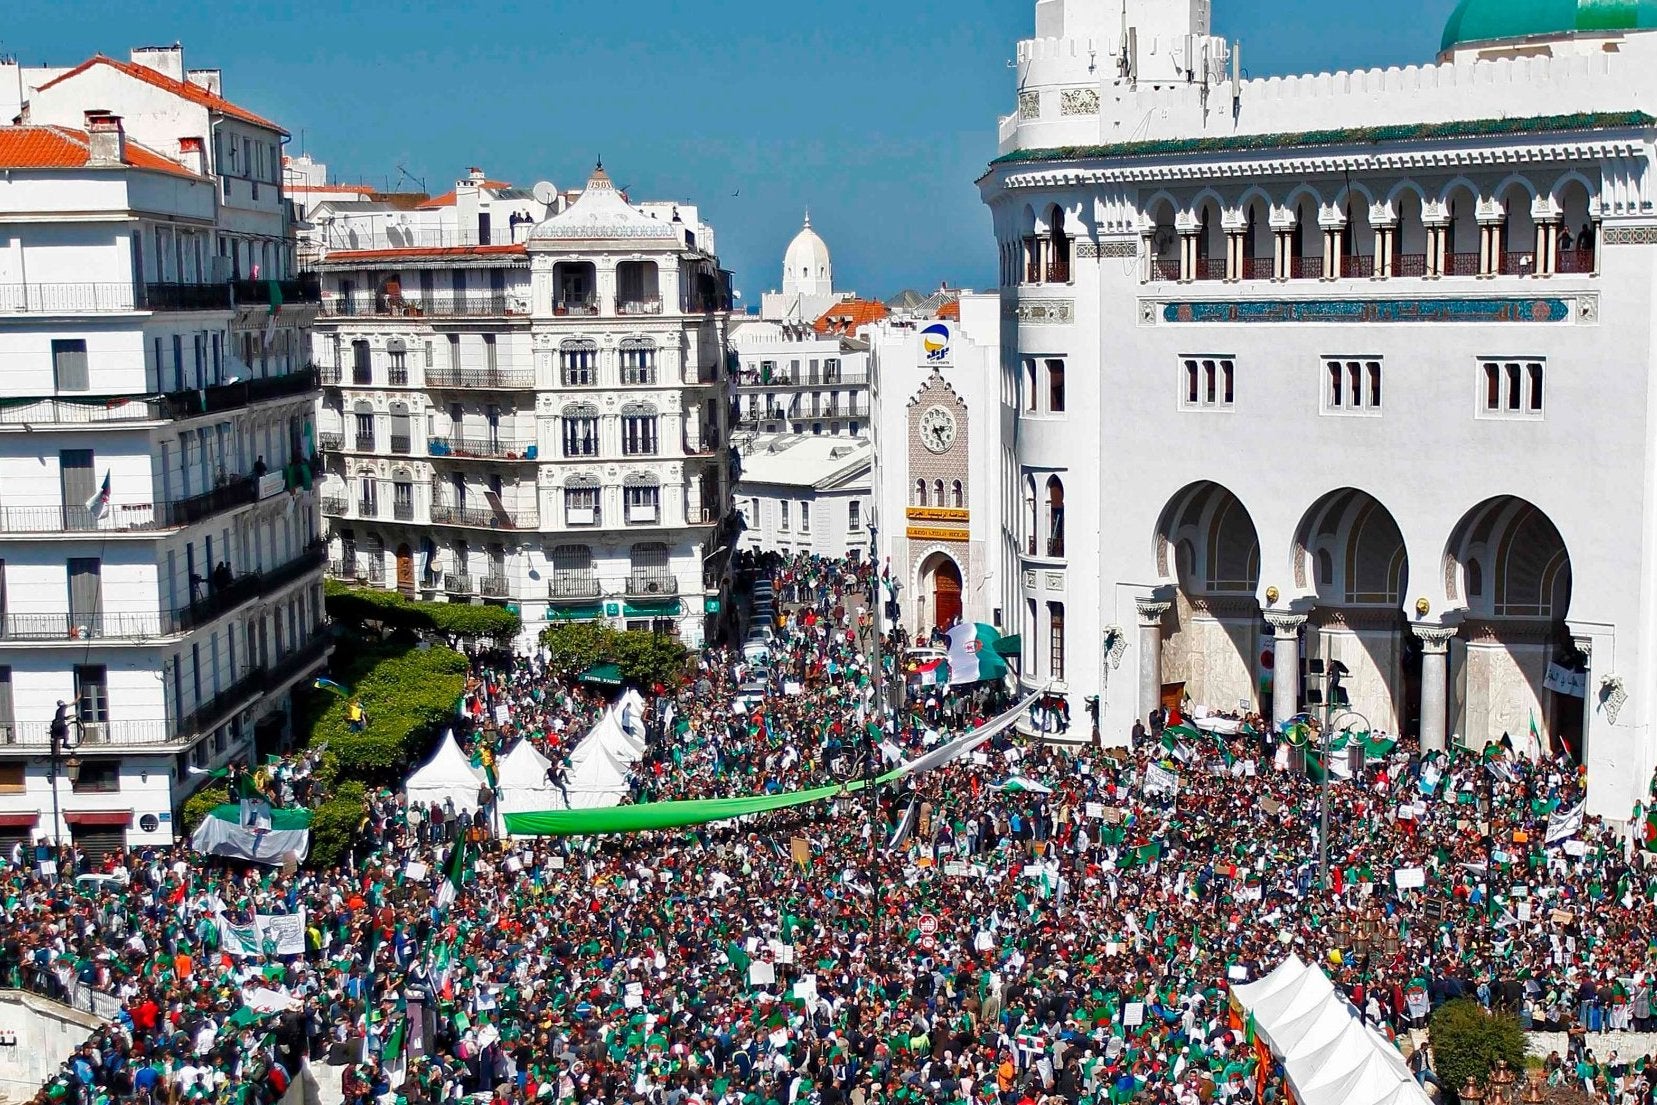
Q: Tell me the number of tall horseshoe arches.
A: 3